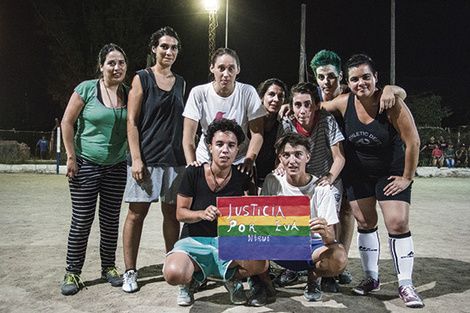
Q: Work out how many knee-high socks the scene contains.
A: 2